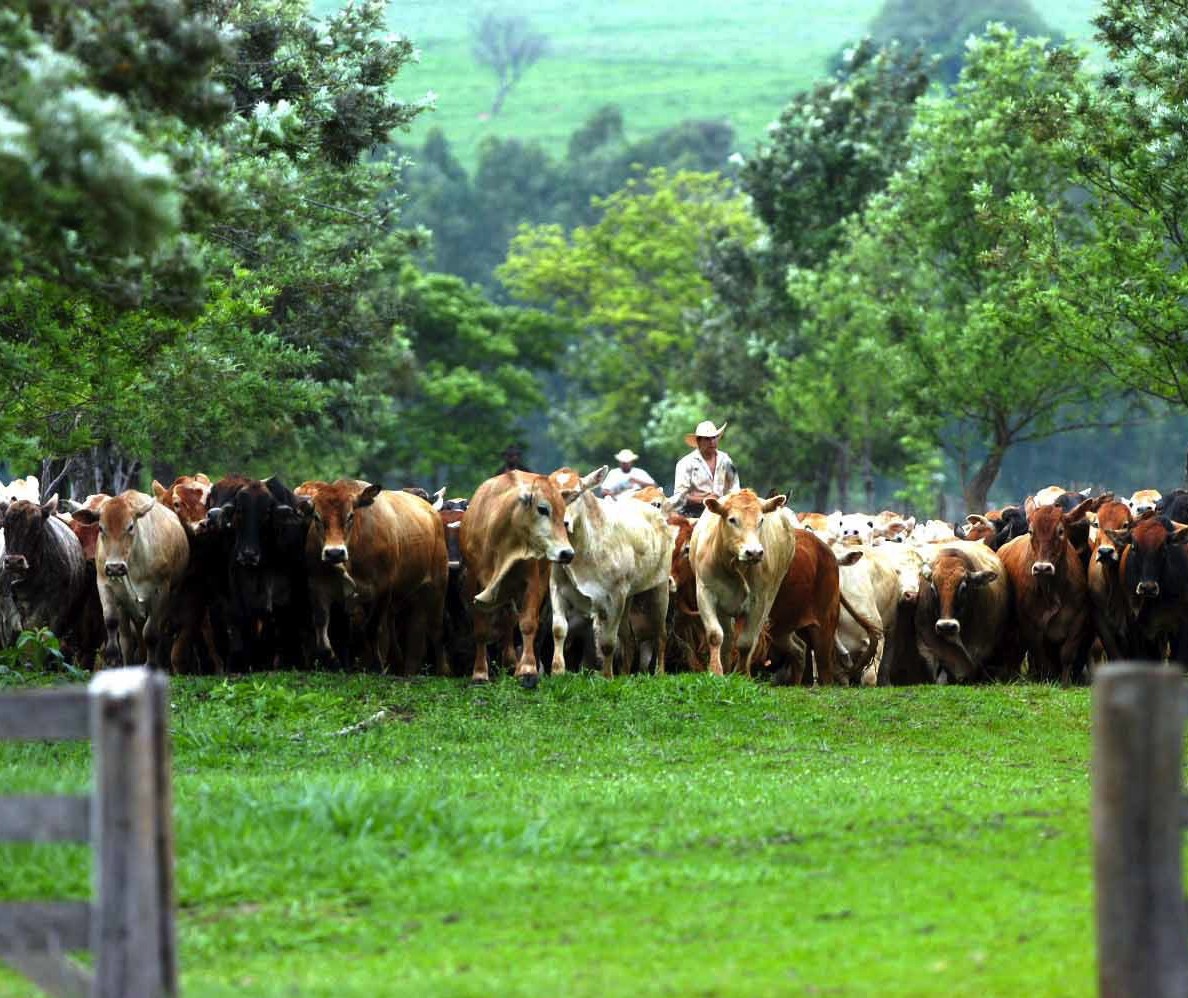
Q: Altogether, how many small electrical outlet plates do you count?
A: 0